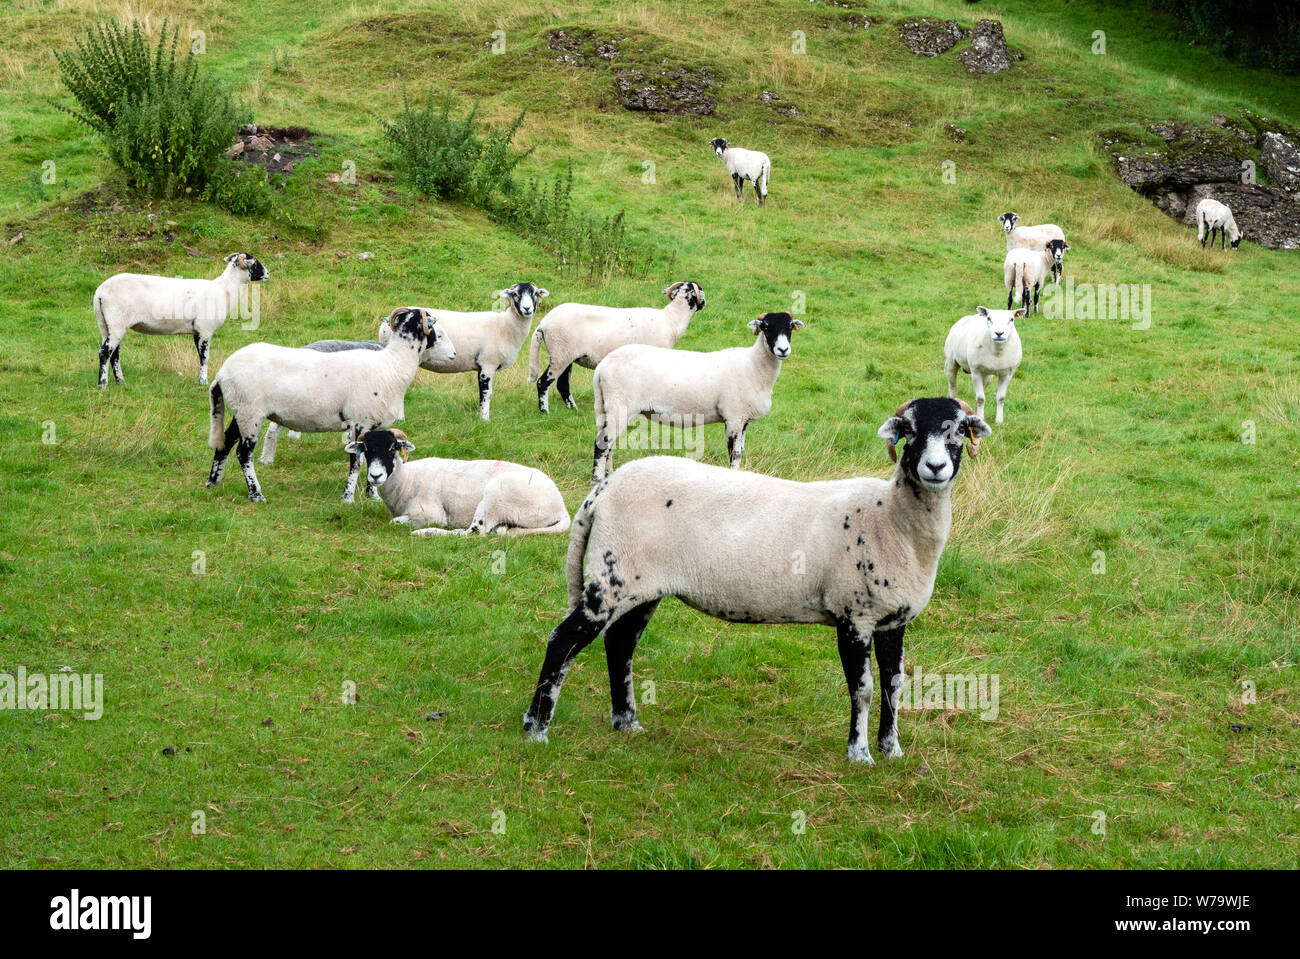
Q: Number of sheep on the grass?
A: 13